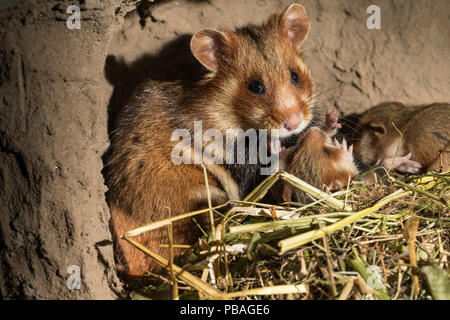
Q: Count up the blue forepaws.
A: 0